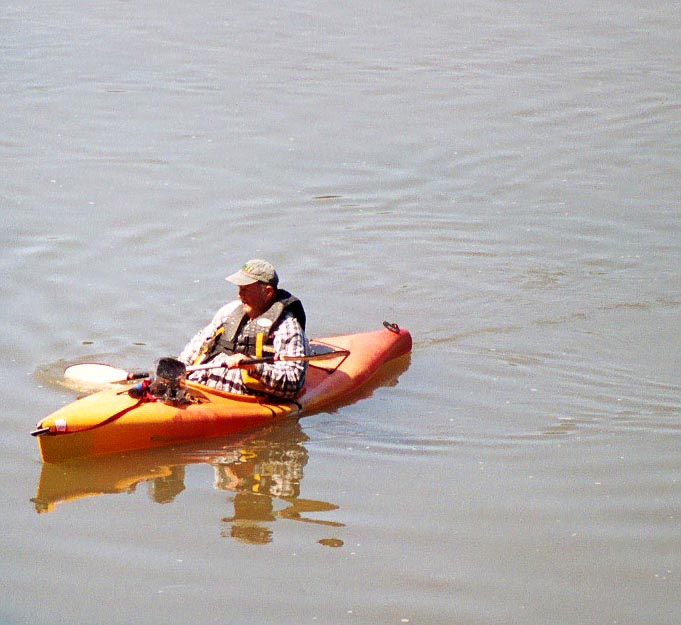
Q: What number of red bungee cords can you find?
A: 1